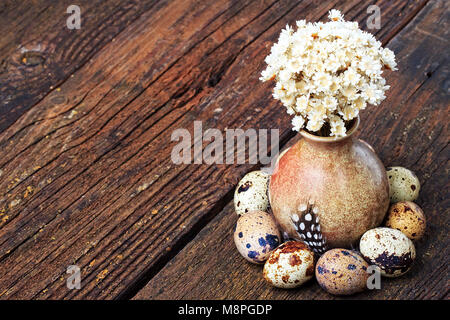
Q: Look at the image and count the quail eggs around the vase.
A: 7